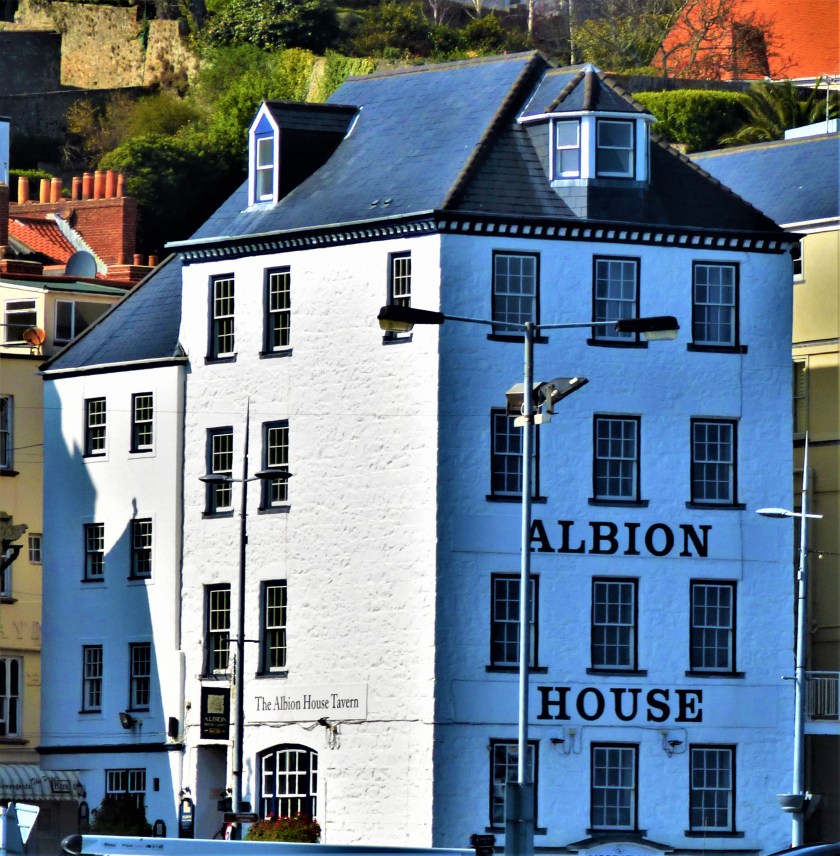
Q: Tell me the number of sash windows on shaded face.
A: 12